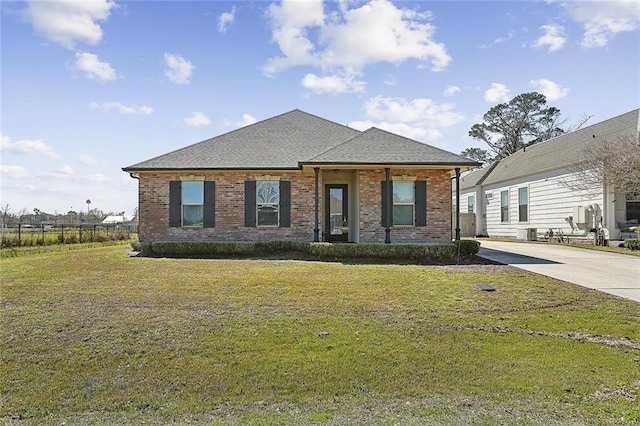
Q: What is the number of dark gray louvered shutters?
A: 6